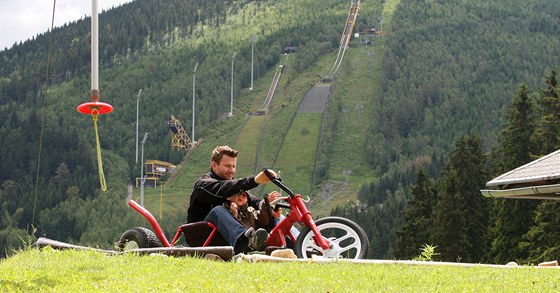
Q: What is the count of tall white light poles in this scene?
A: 5